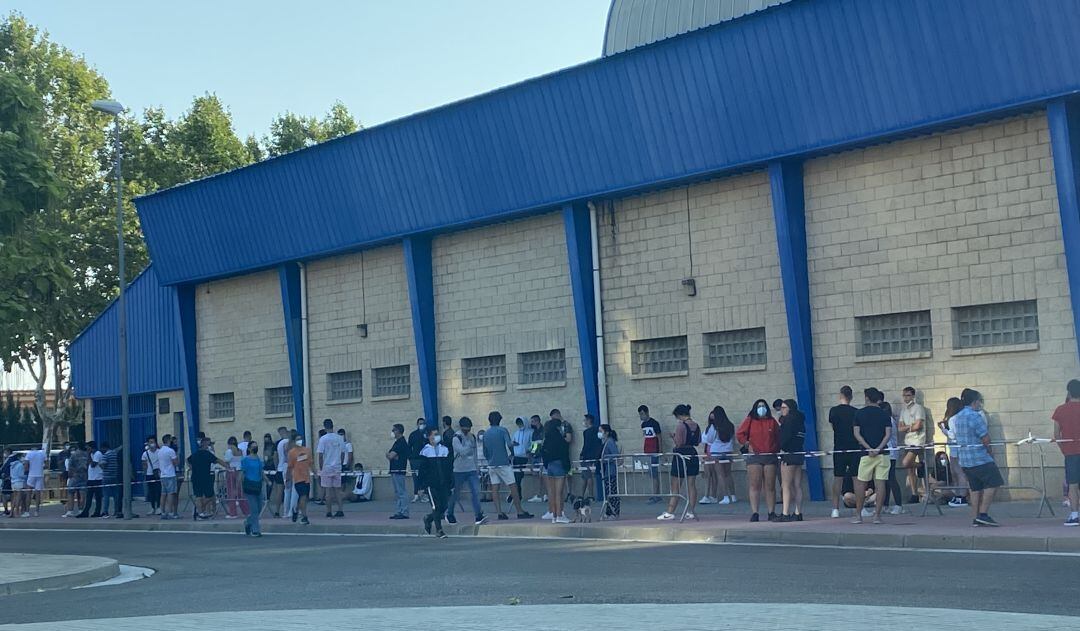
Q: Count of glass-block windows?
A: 10